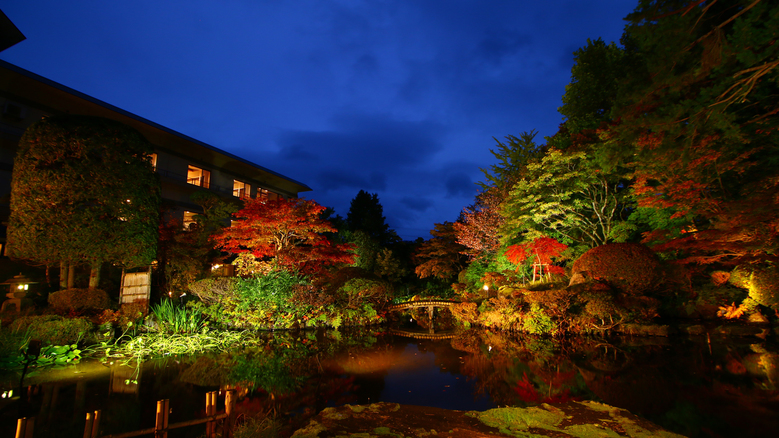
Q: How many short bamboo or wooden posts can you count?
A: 9